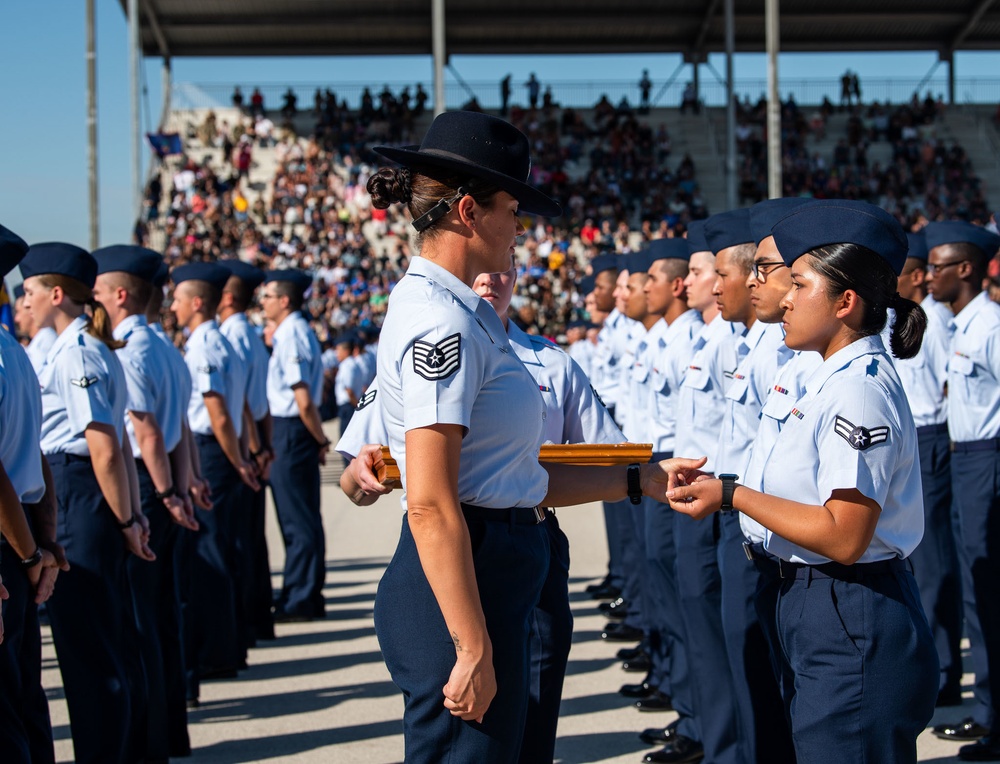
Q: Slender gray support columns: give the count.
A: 5